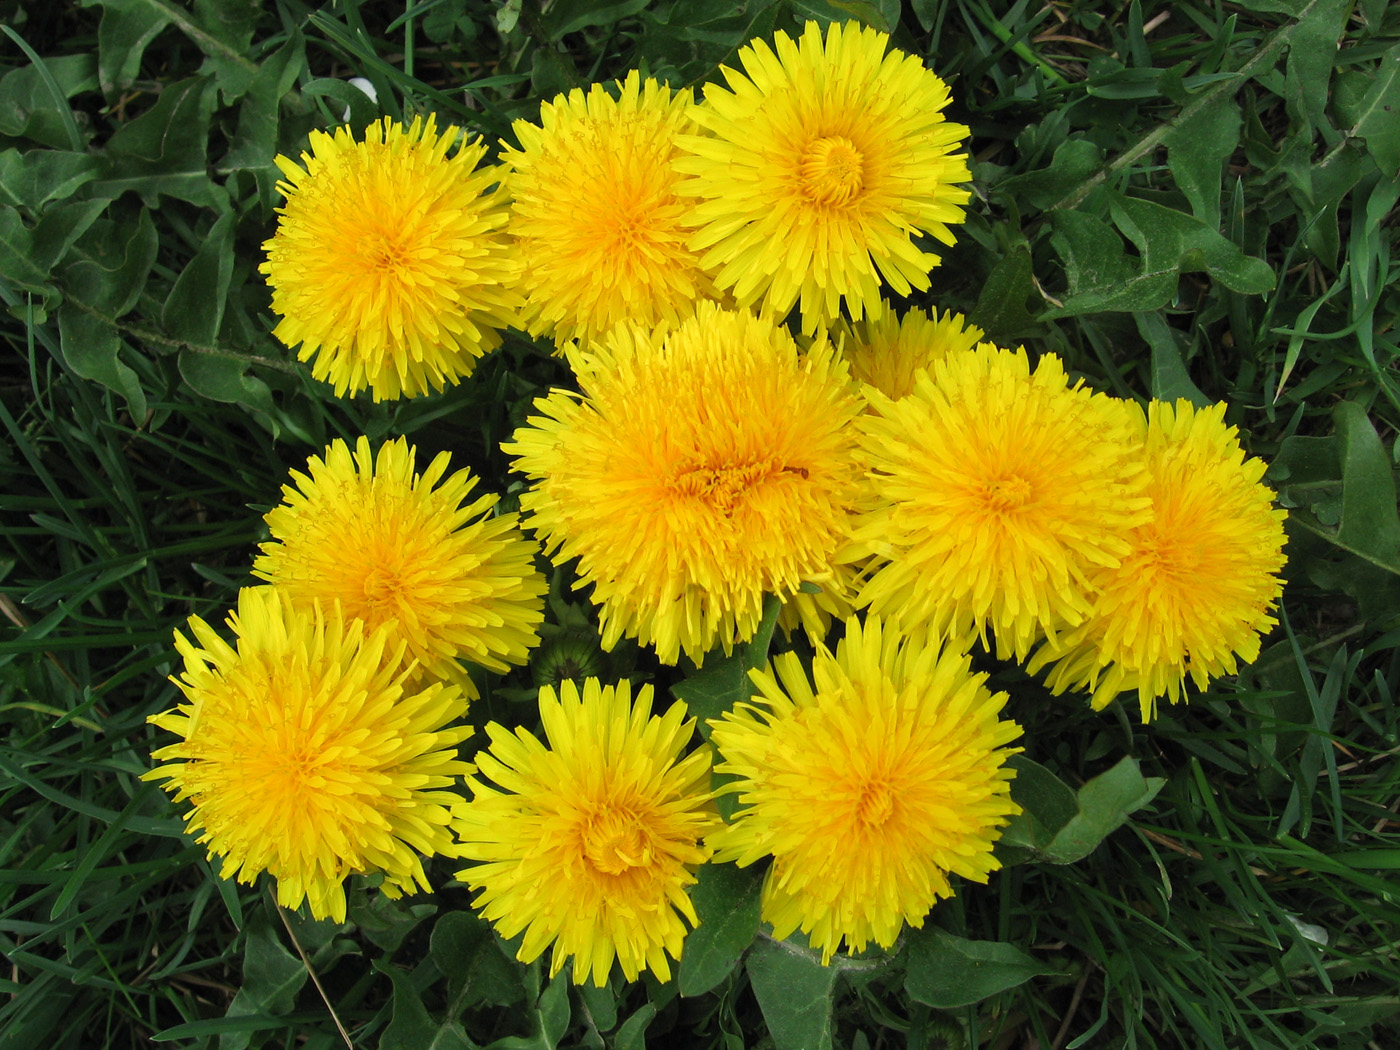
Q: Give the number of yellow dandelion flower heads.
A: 11